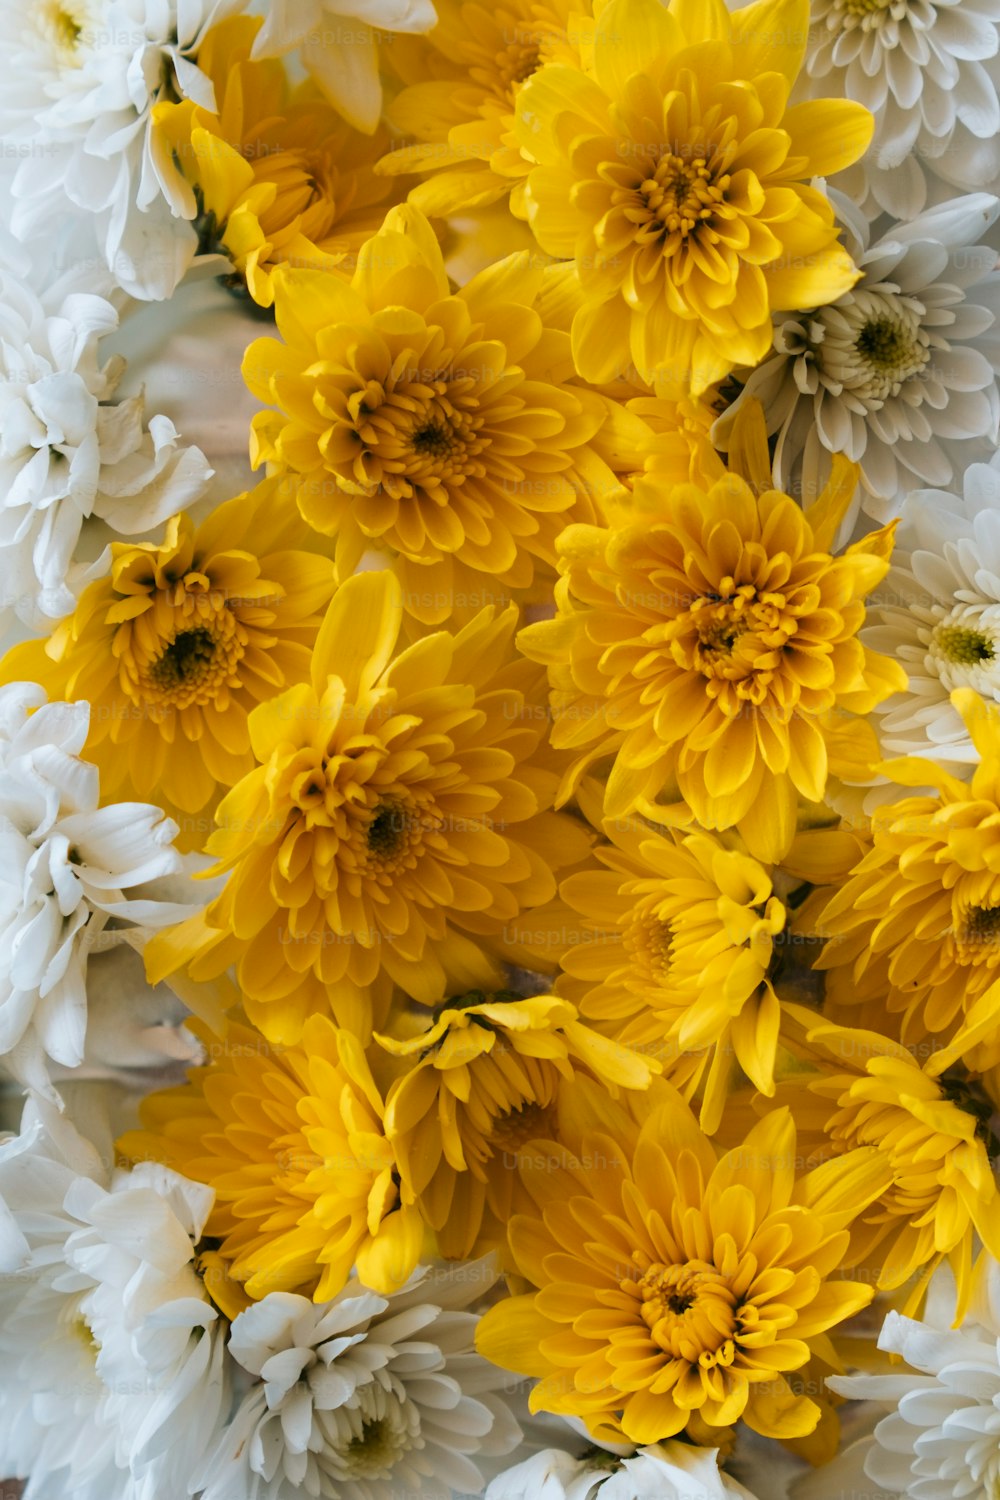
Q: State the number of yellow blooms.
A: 13